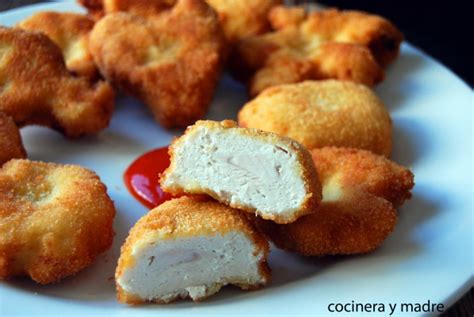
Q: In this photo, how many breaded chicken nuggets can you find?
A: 12